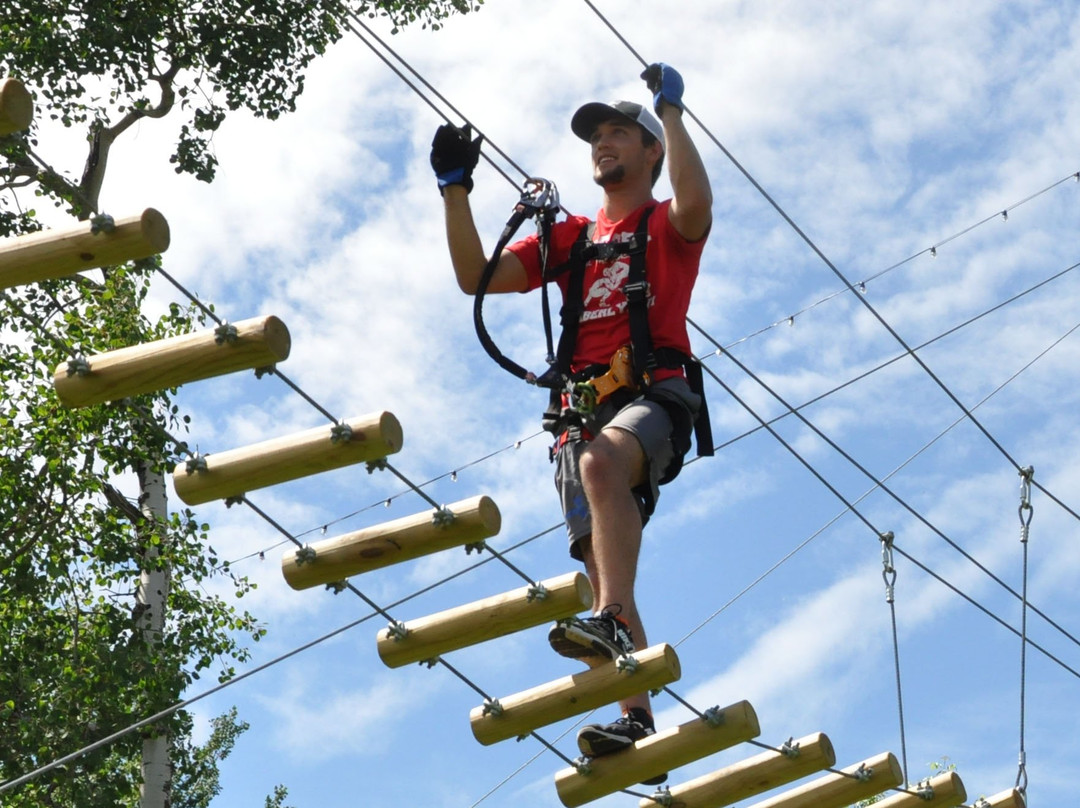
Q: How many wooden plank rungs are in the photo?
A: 12